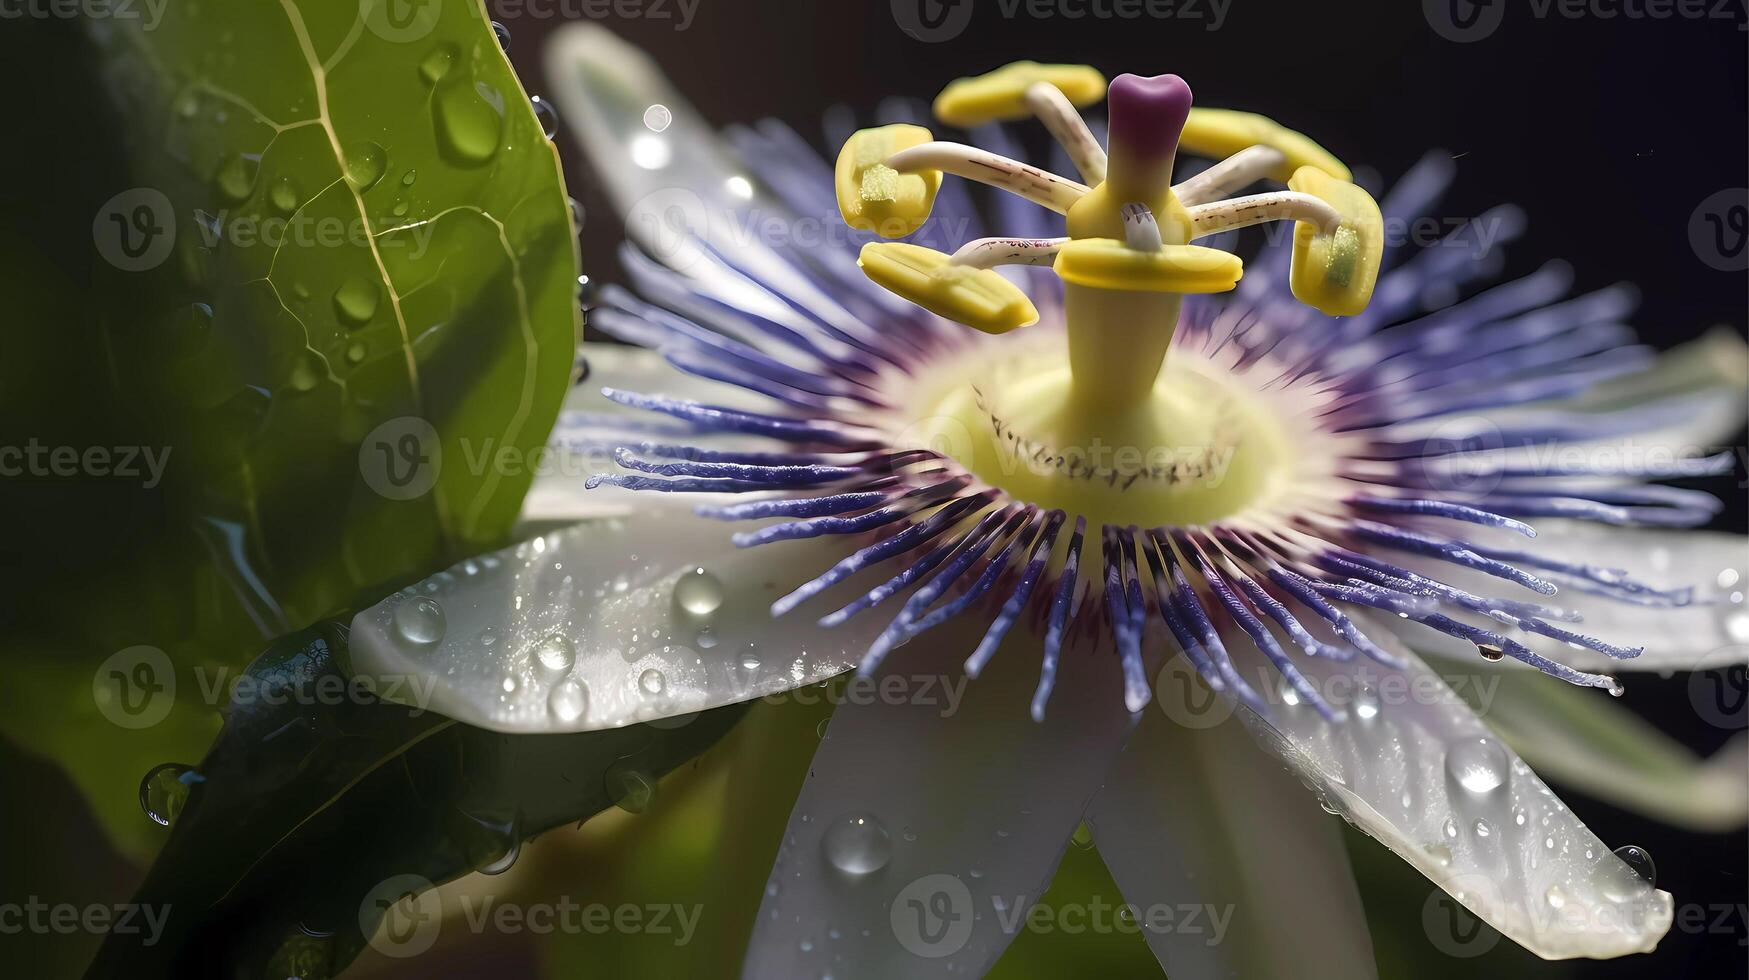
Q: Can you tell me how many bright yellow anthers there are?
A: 6